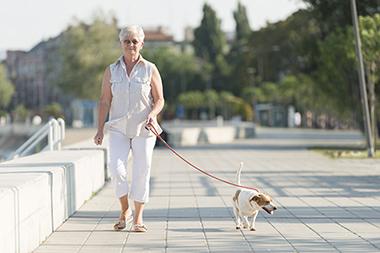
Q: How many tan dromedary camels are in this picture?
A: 0